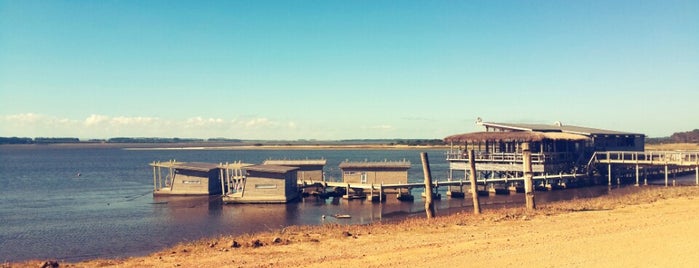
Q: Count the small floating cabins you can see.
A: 4